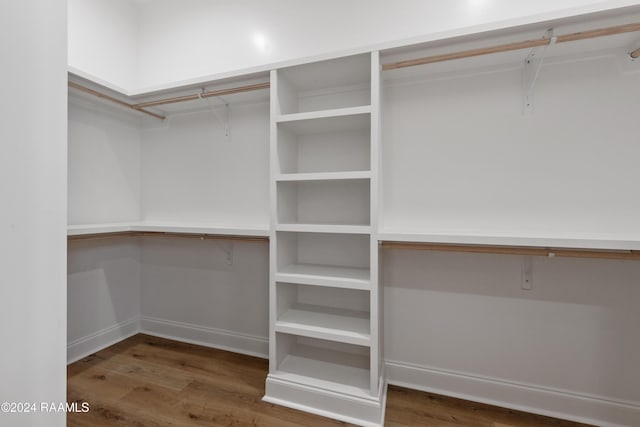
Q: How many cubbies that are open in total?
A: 6